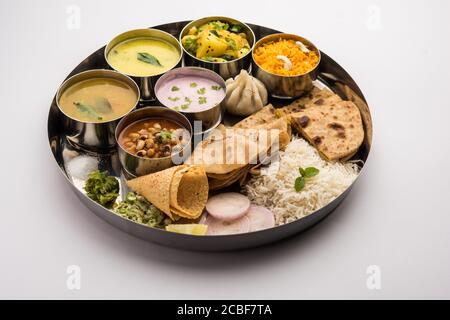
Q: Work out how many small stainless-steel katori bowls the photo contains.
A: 6